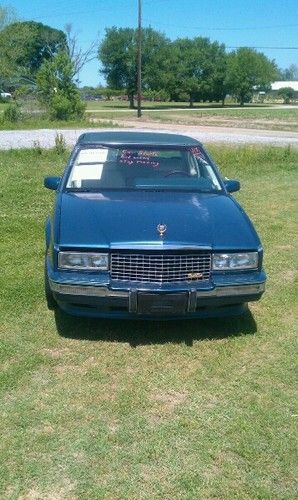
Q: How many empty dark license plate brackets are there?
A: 1